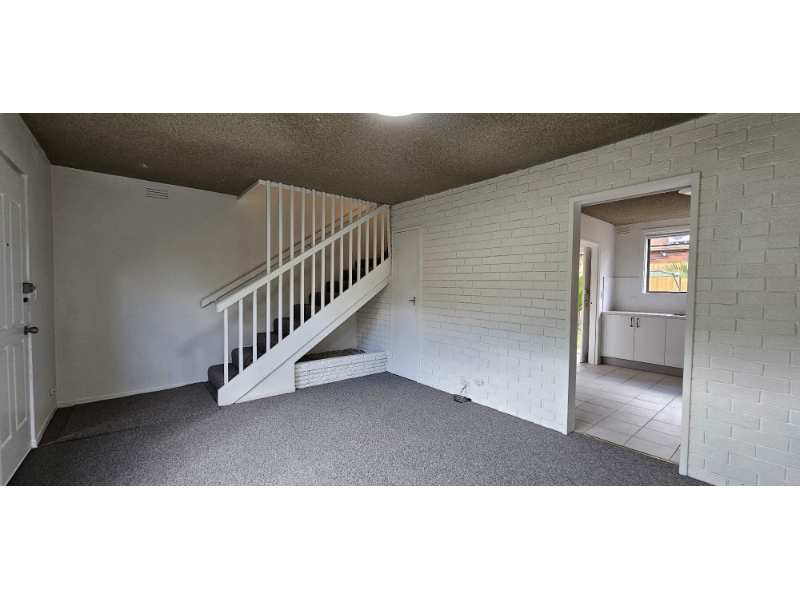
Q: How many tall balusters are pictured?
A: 12